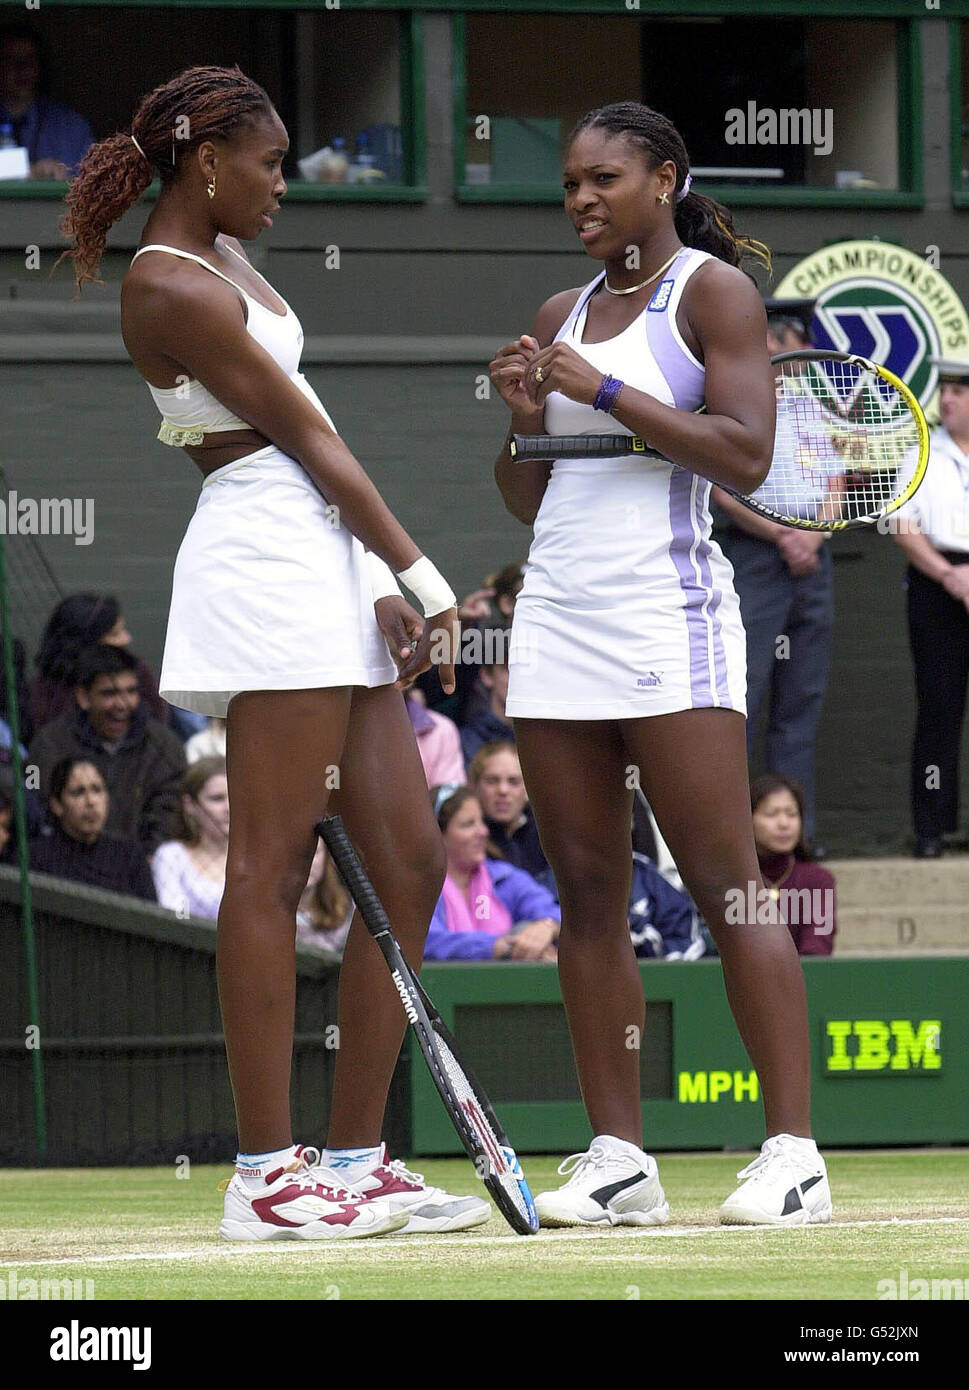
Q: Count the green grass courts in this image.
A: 1